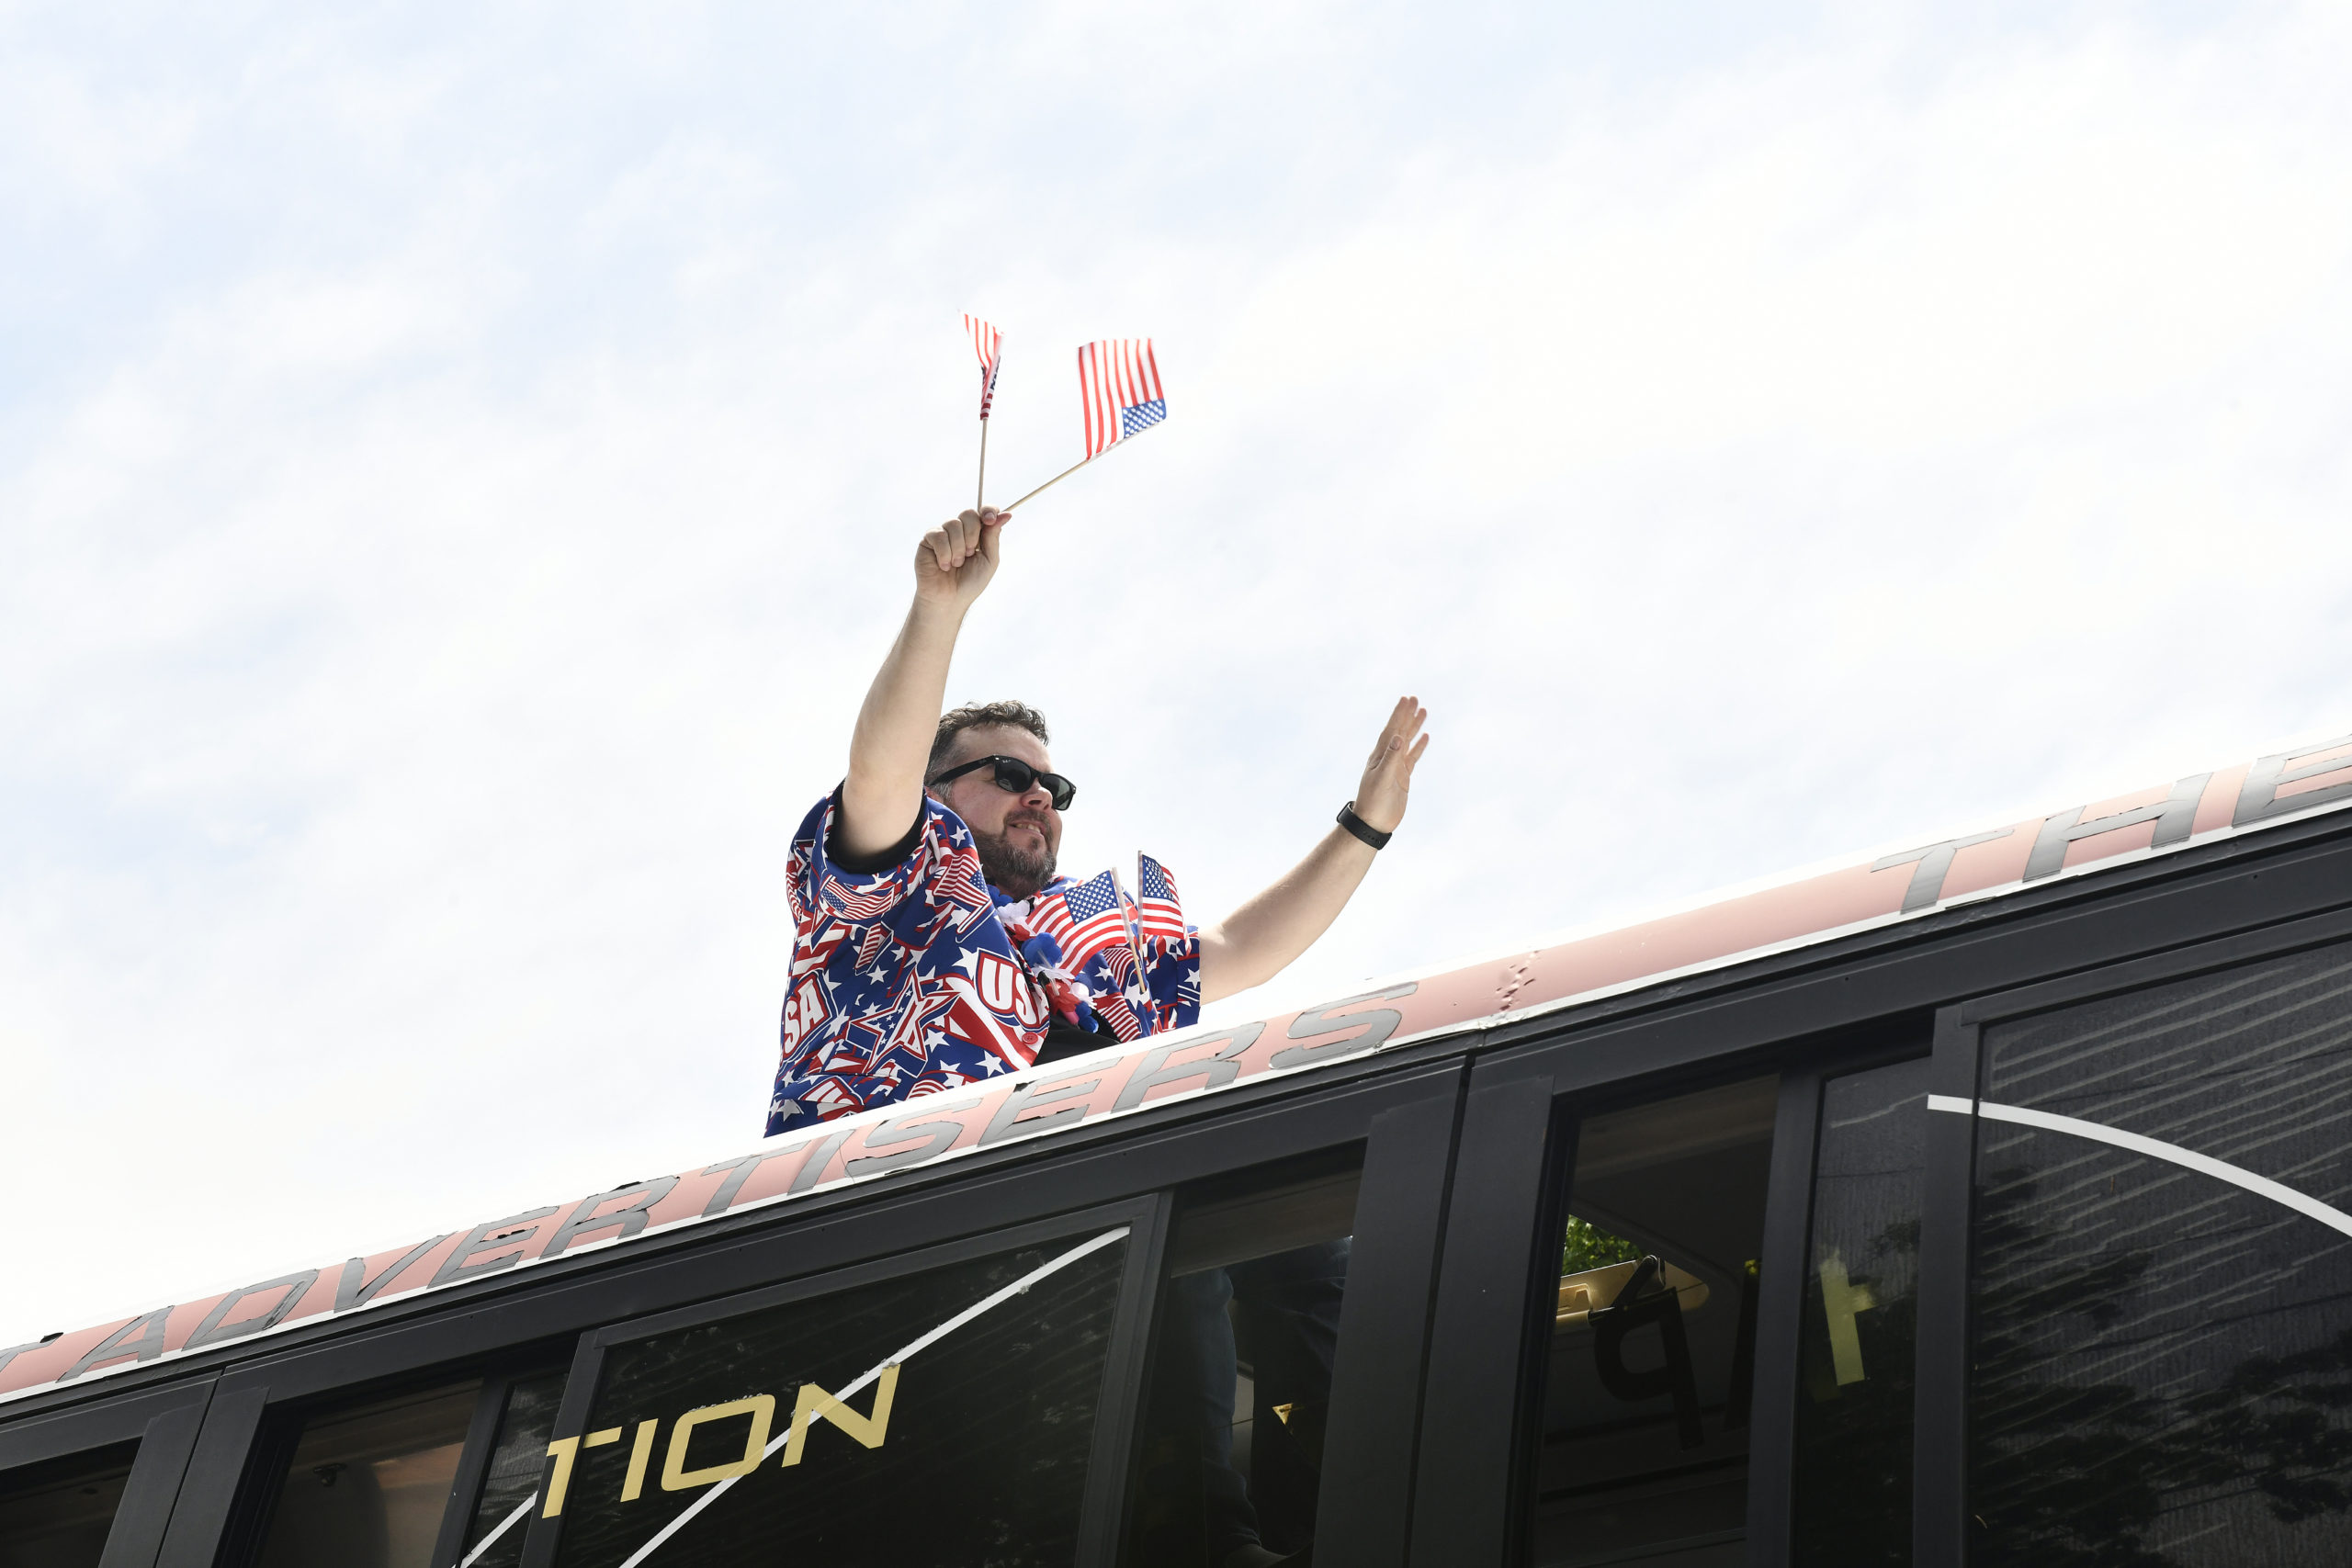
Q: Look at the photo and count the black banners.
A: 0